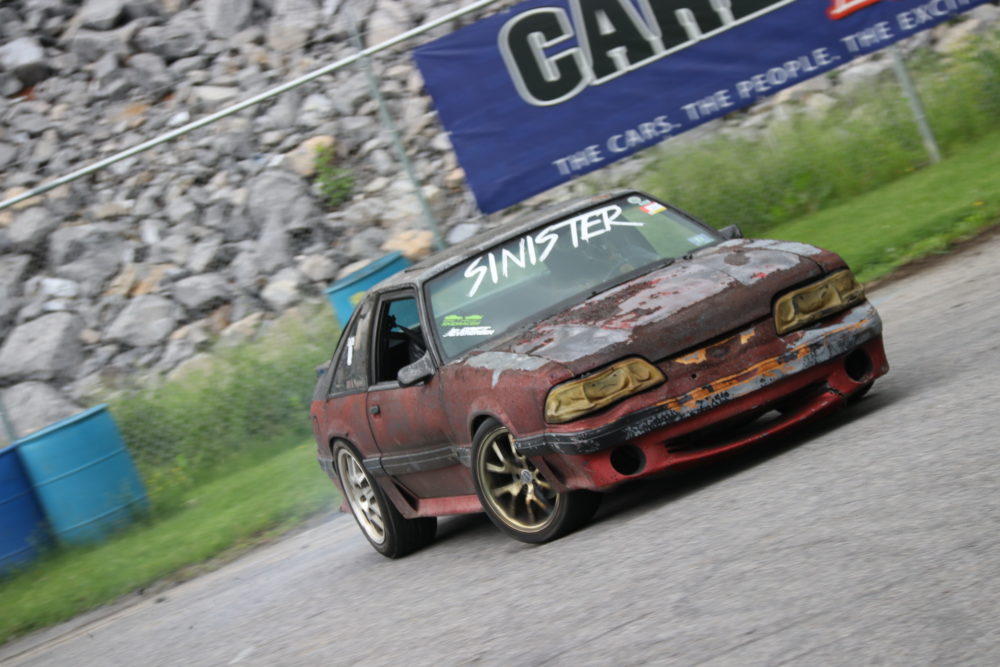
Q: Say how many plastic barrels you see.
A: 3